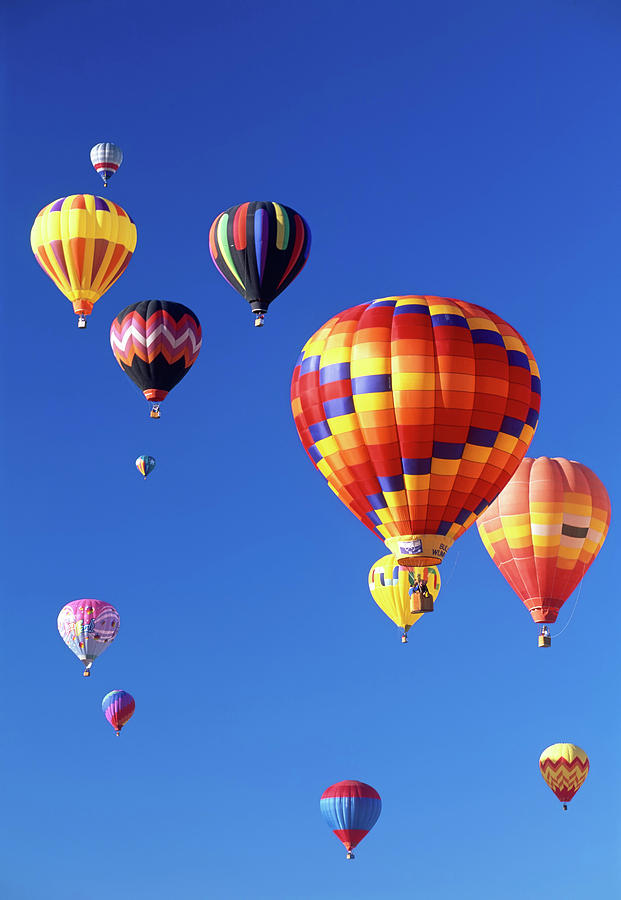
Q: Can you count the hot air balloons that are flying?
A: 12